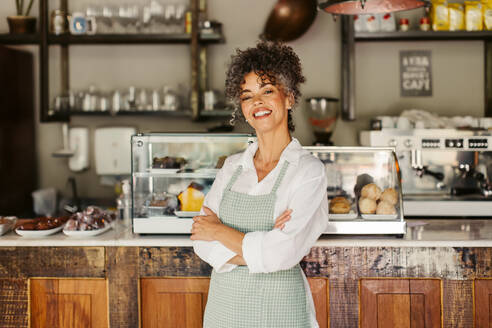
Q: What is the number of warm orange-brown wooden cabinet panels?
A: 5